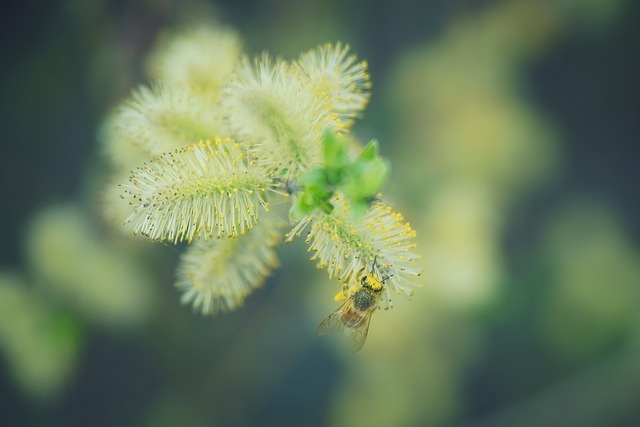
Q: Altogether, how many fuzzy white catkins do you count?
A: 7